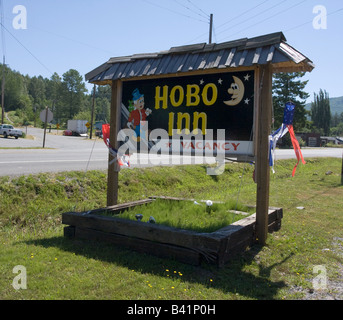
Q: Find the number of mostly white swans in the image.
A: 0